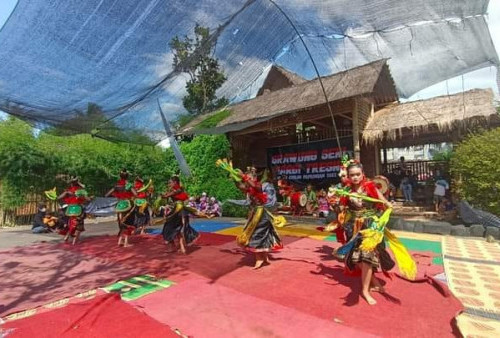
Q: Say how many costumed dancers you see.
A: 7